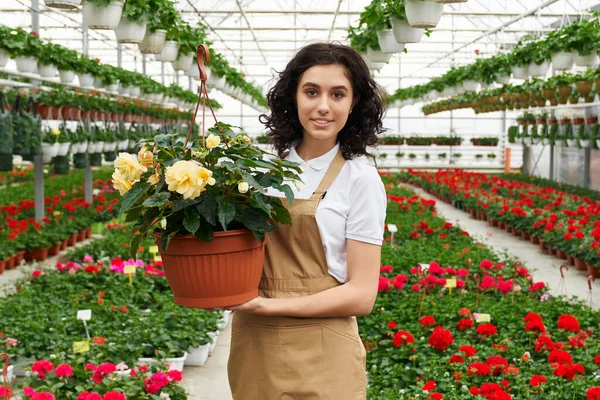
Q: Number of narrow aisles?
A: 3